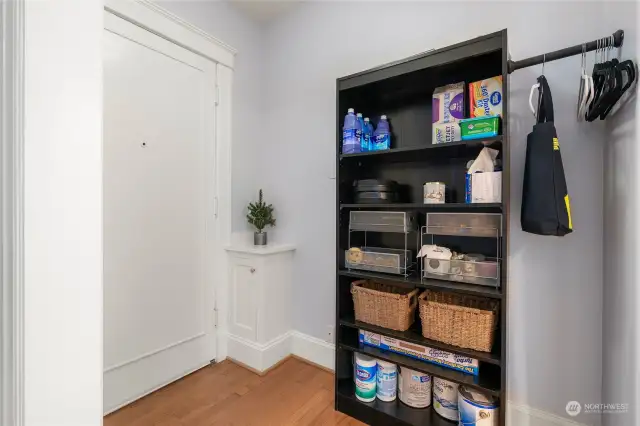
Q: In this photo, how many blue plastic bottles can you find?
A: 4